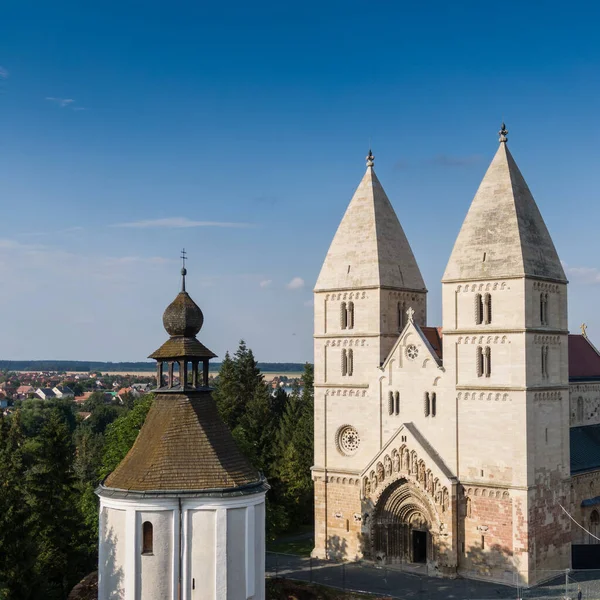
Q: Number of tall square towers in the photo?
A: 2